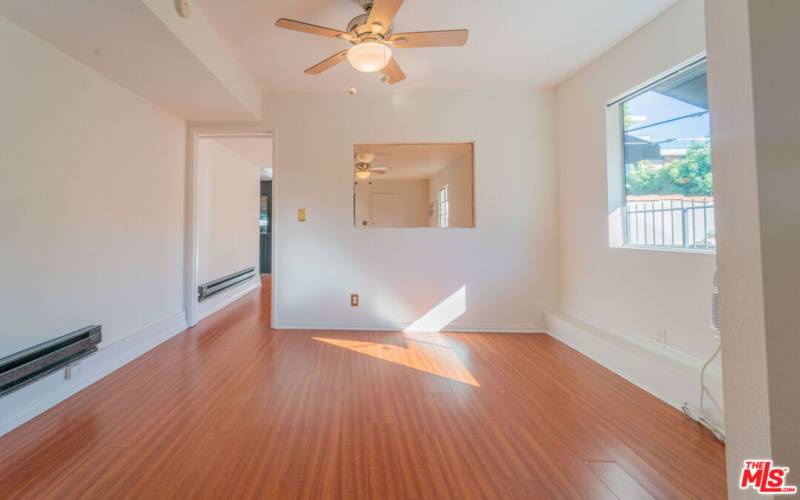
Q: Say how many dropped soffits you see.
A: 1